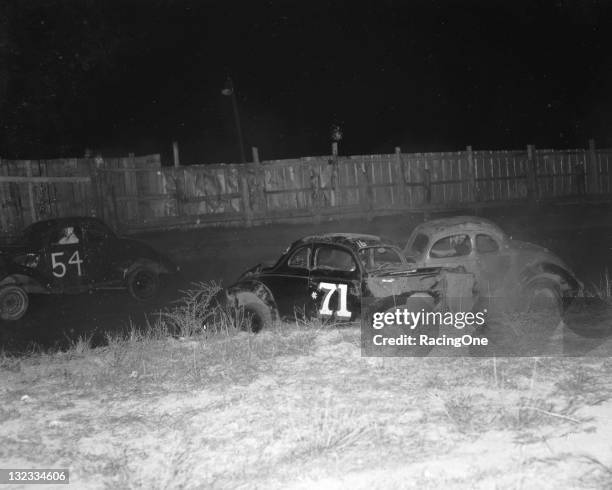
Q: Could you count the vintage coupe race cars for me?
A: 3